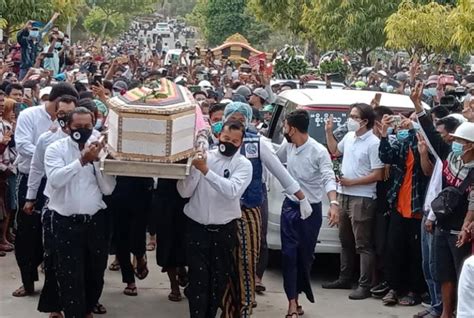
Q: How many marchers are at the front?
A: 2